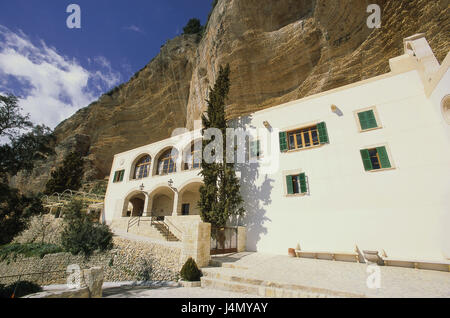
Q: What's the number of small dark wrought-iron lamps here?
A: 2